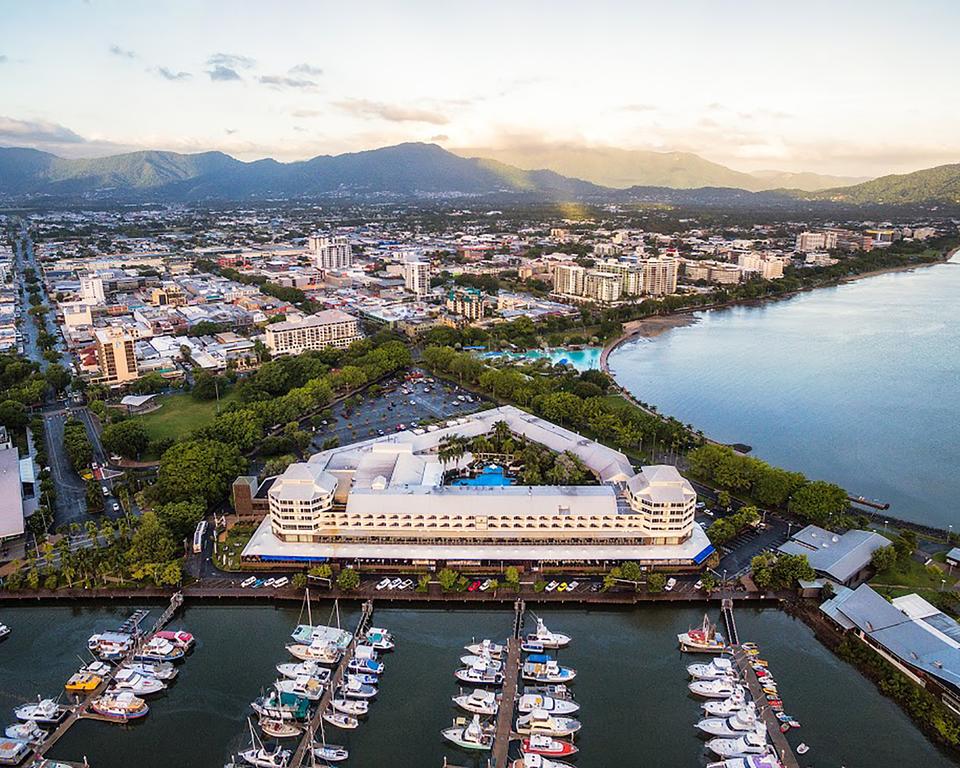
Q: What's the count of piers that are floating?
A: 4